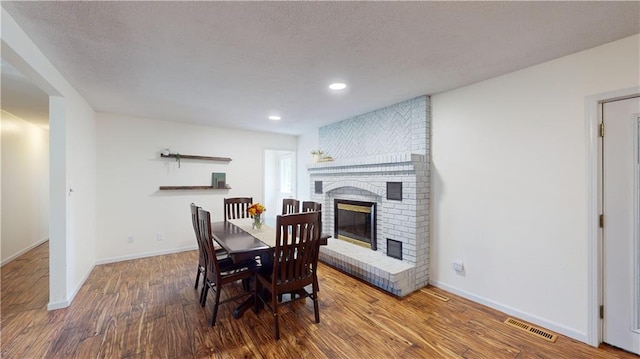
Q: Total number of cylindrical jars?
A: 1